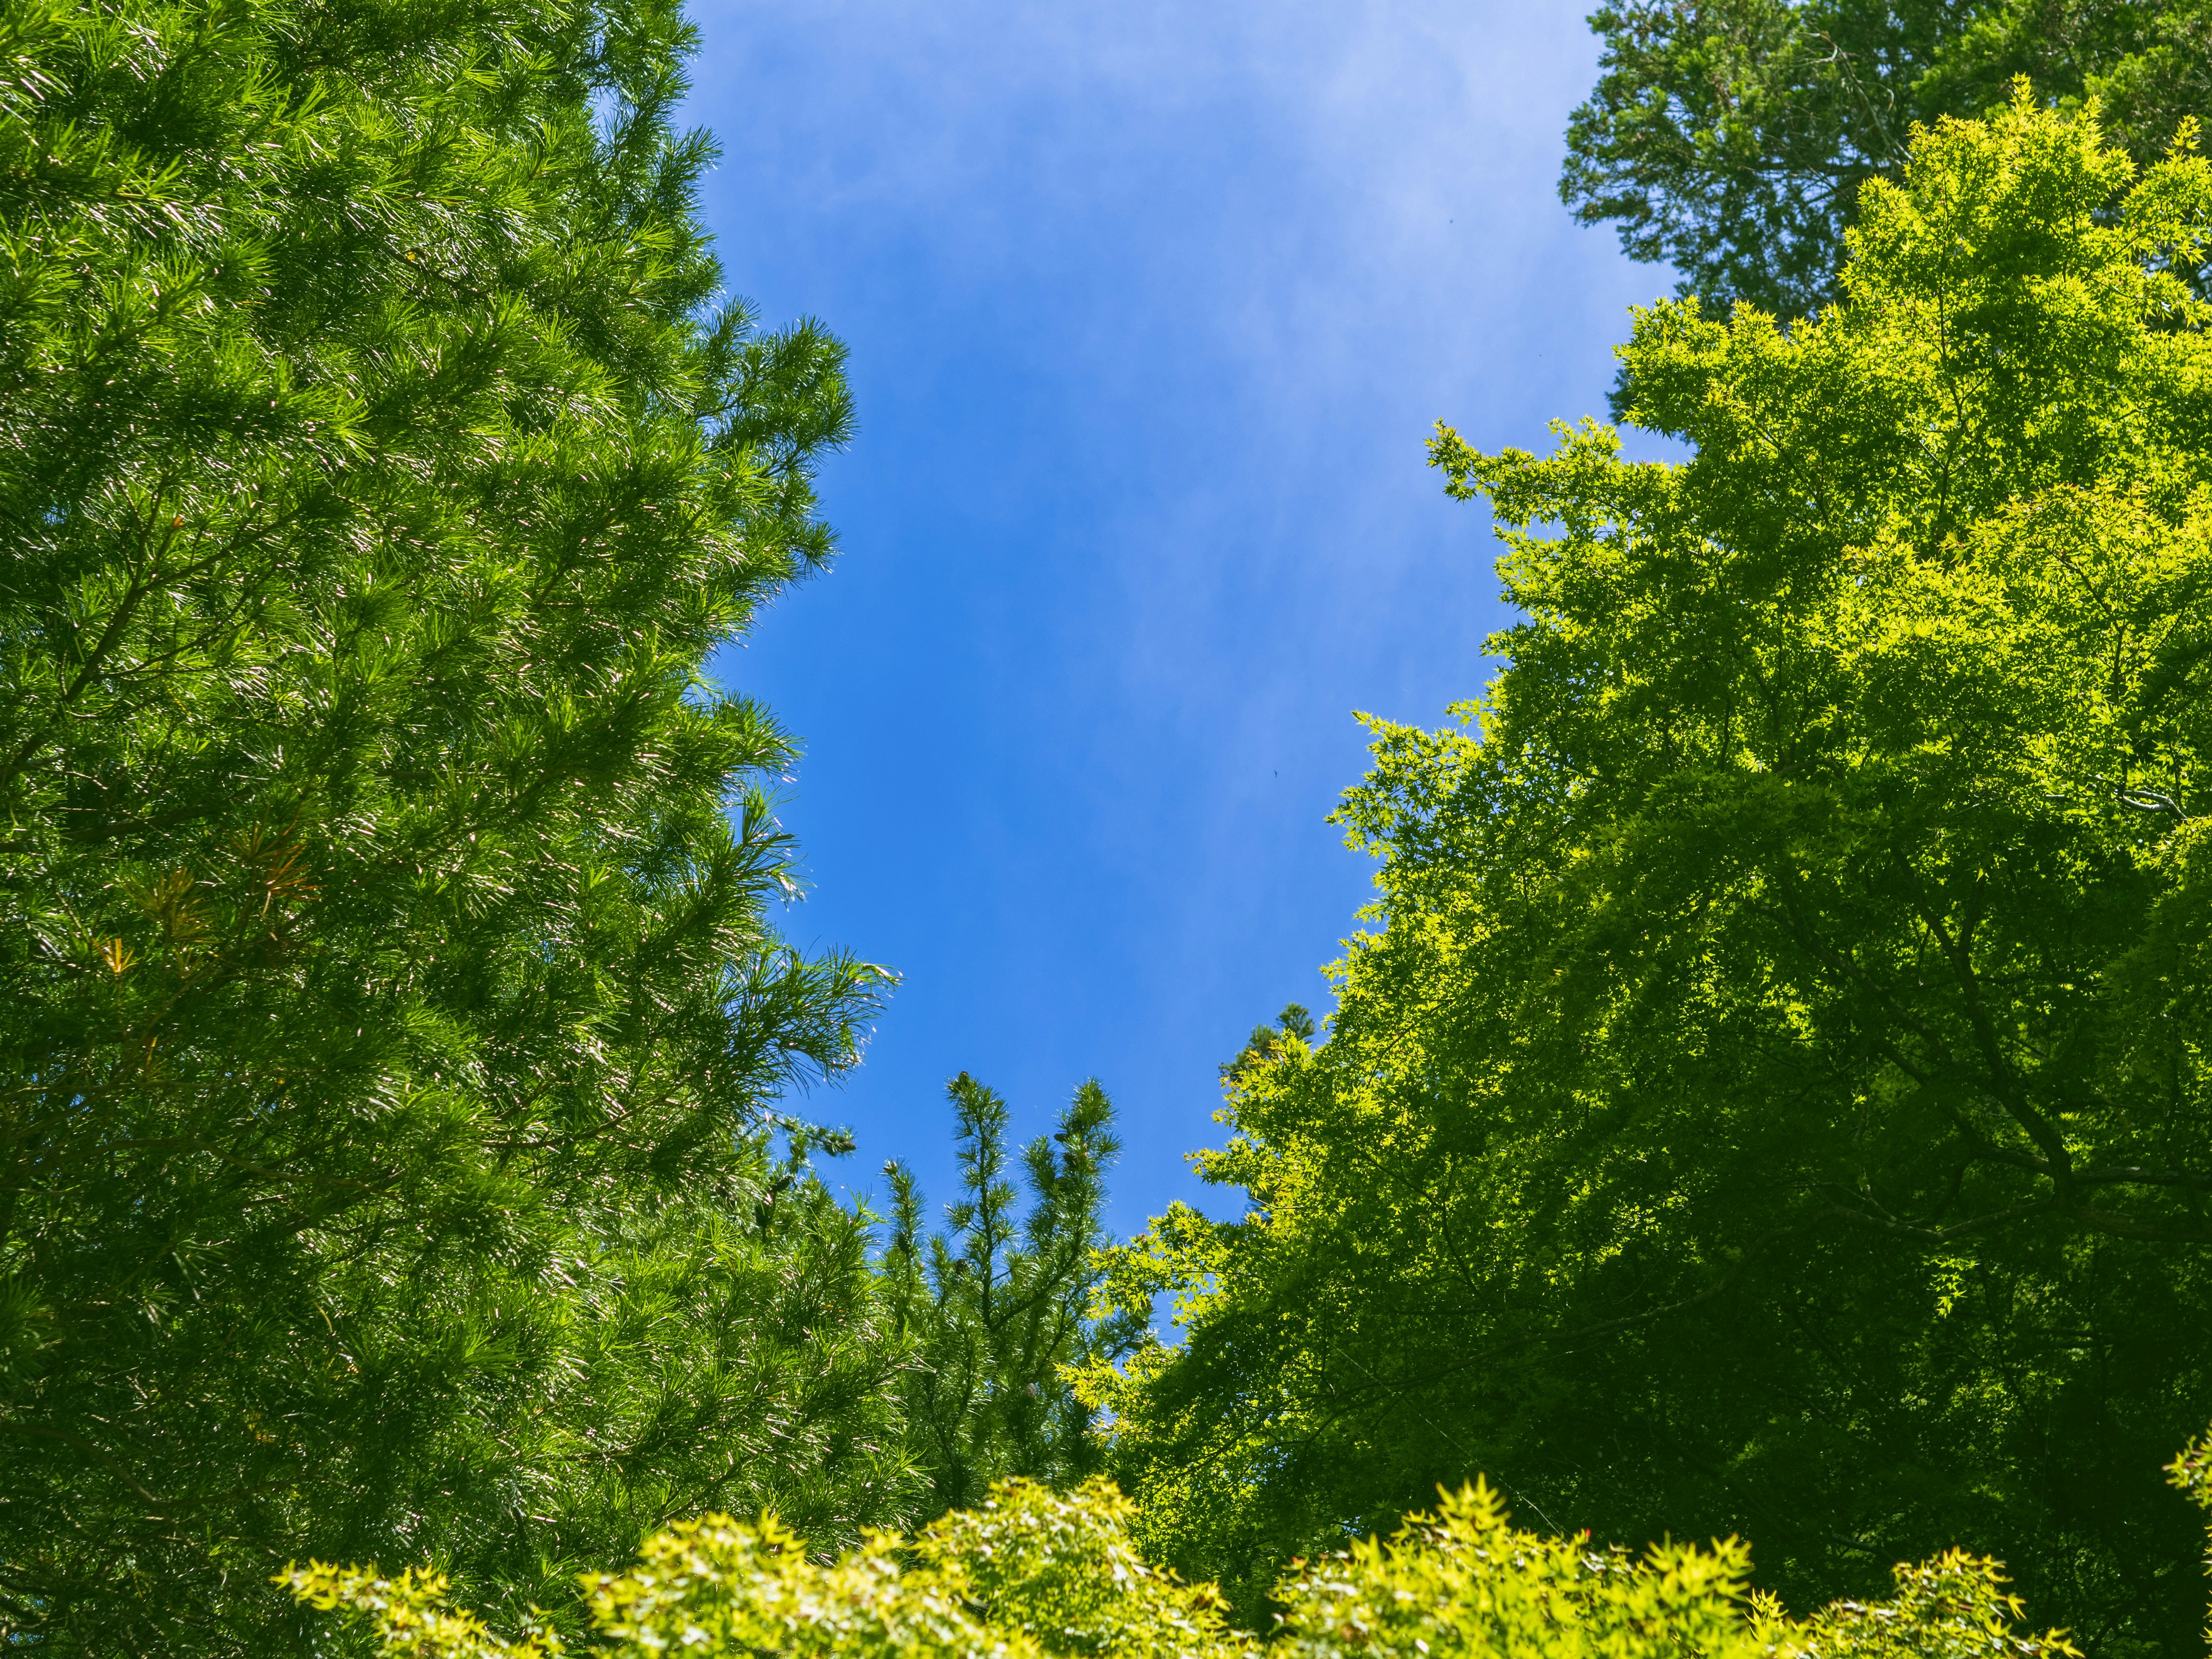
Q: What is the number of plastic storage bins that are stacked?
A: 0